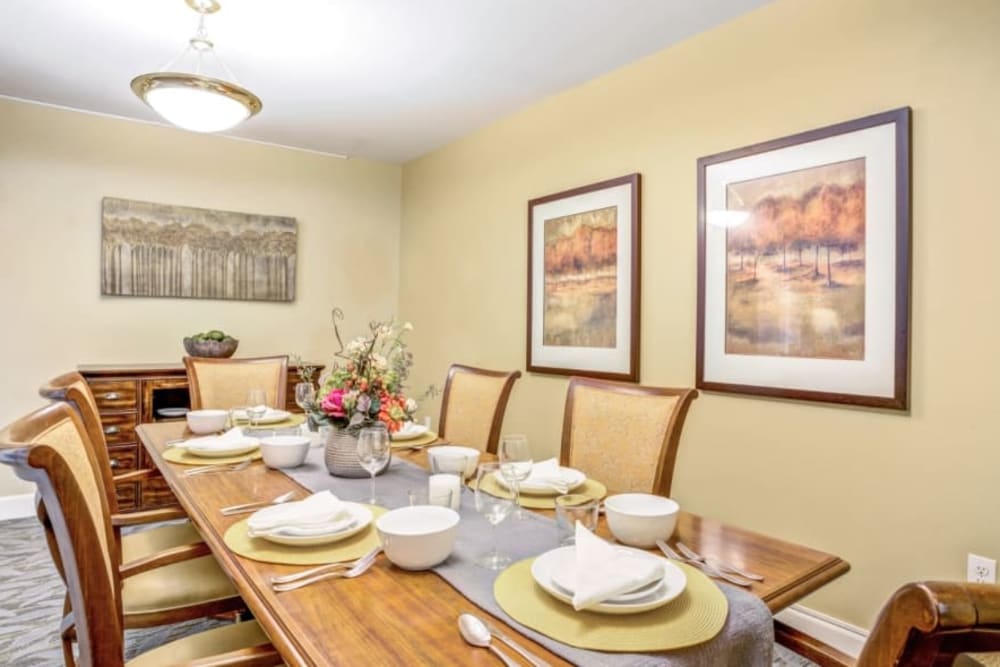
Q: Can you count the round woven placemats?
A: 6